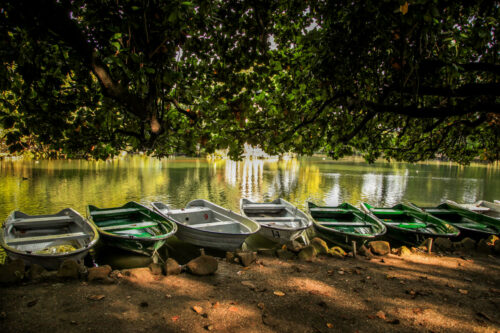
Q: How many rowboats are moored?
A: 8